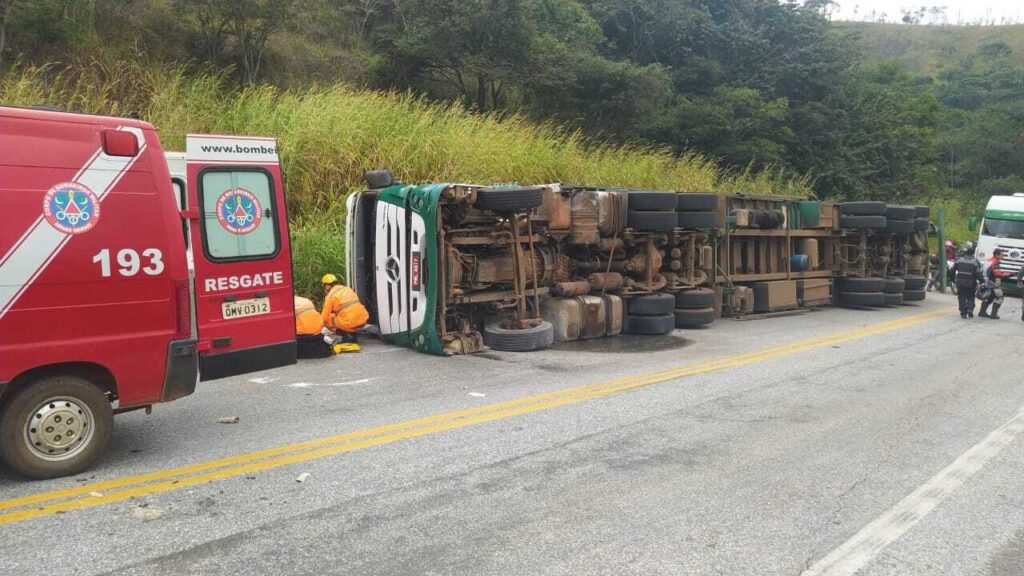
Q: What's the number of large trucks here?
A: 2